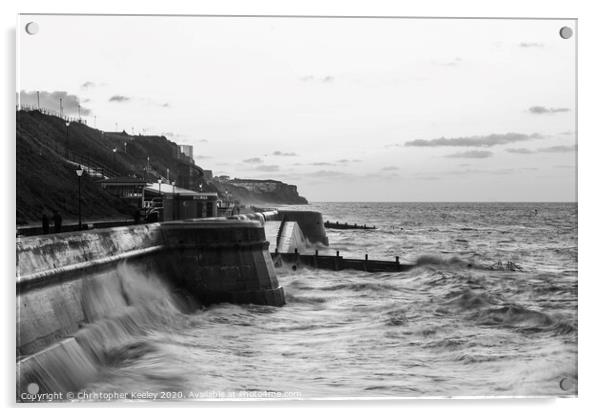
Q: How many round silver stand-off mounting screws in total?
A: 4